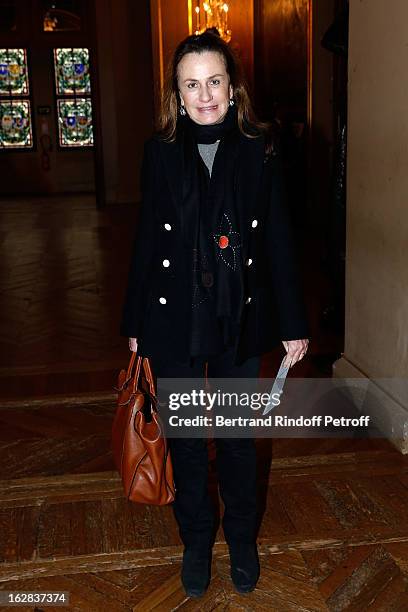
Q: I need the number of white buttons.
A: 6